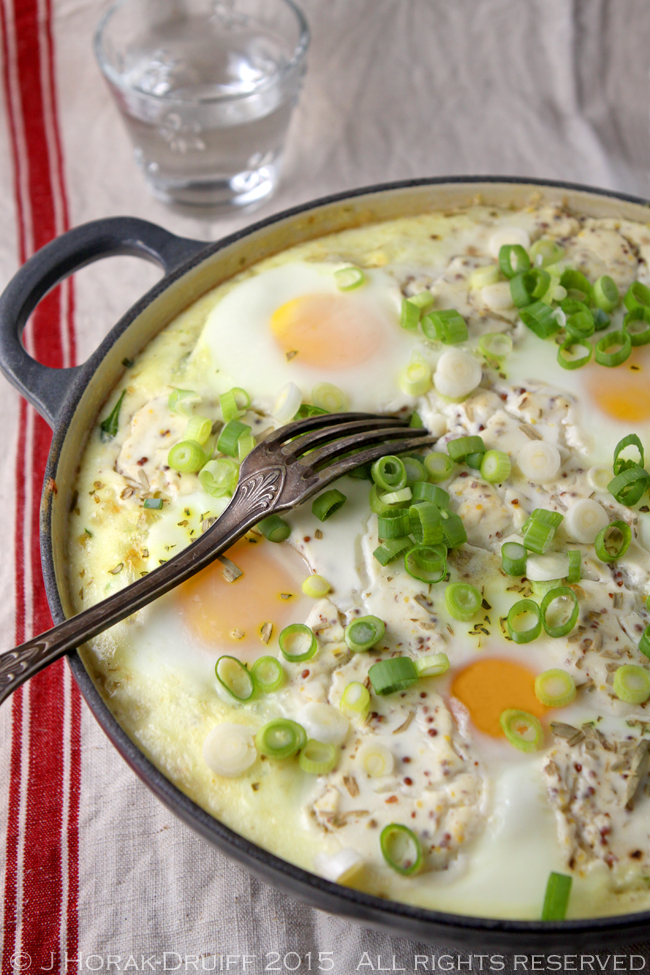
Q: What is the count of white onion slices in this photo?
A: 12